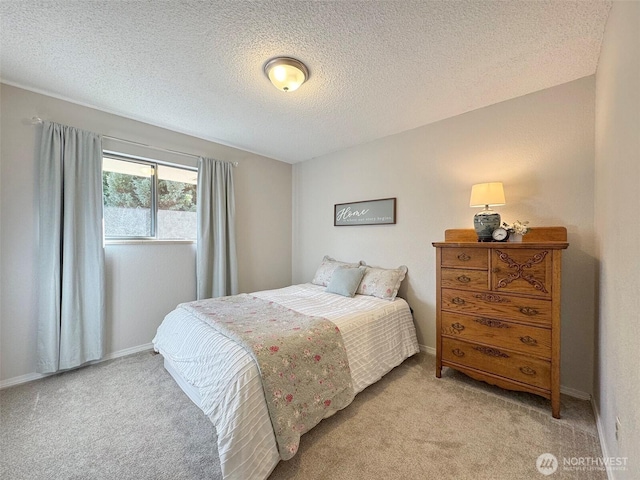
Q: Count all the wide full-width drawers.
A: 3